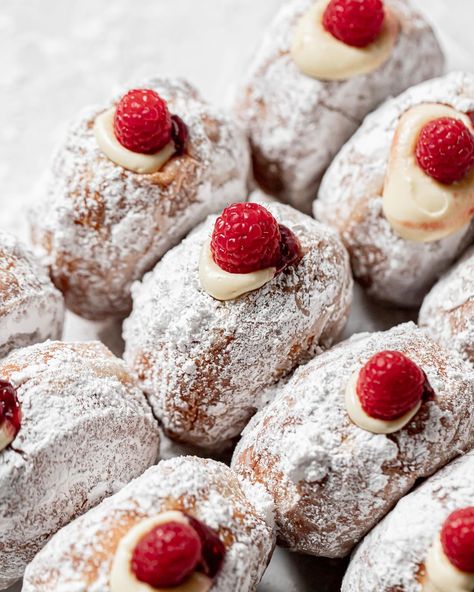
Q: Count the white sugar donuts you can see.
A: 10